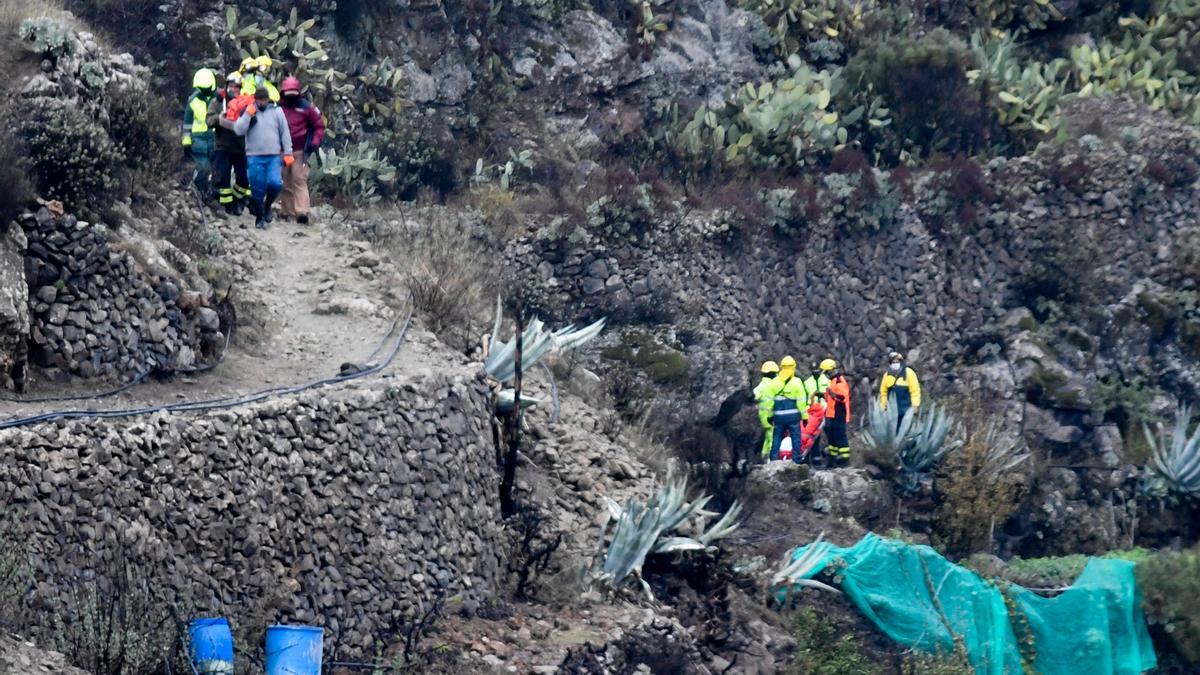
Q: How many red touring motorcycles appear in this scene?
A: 0